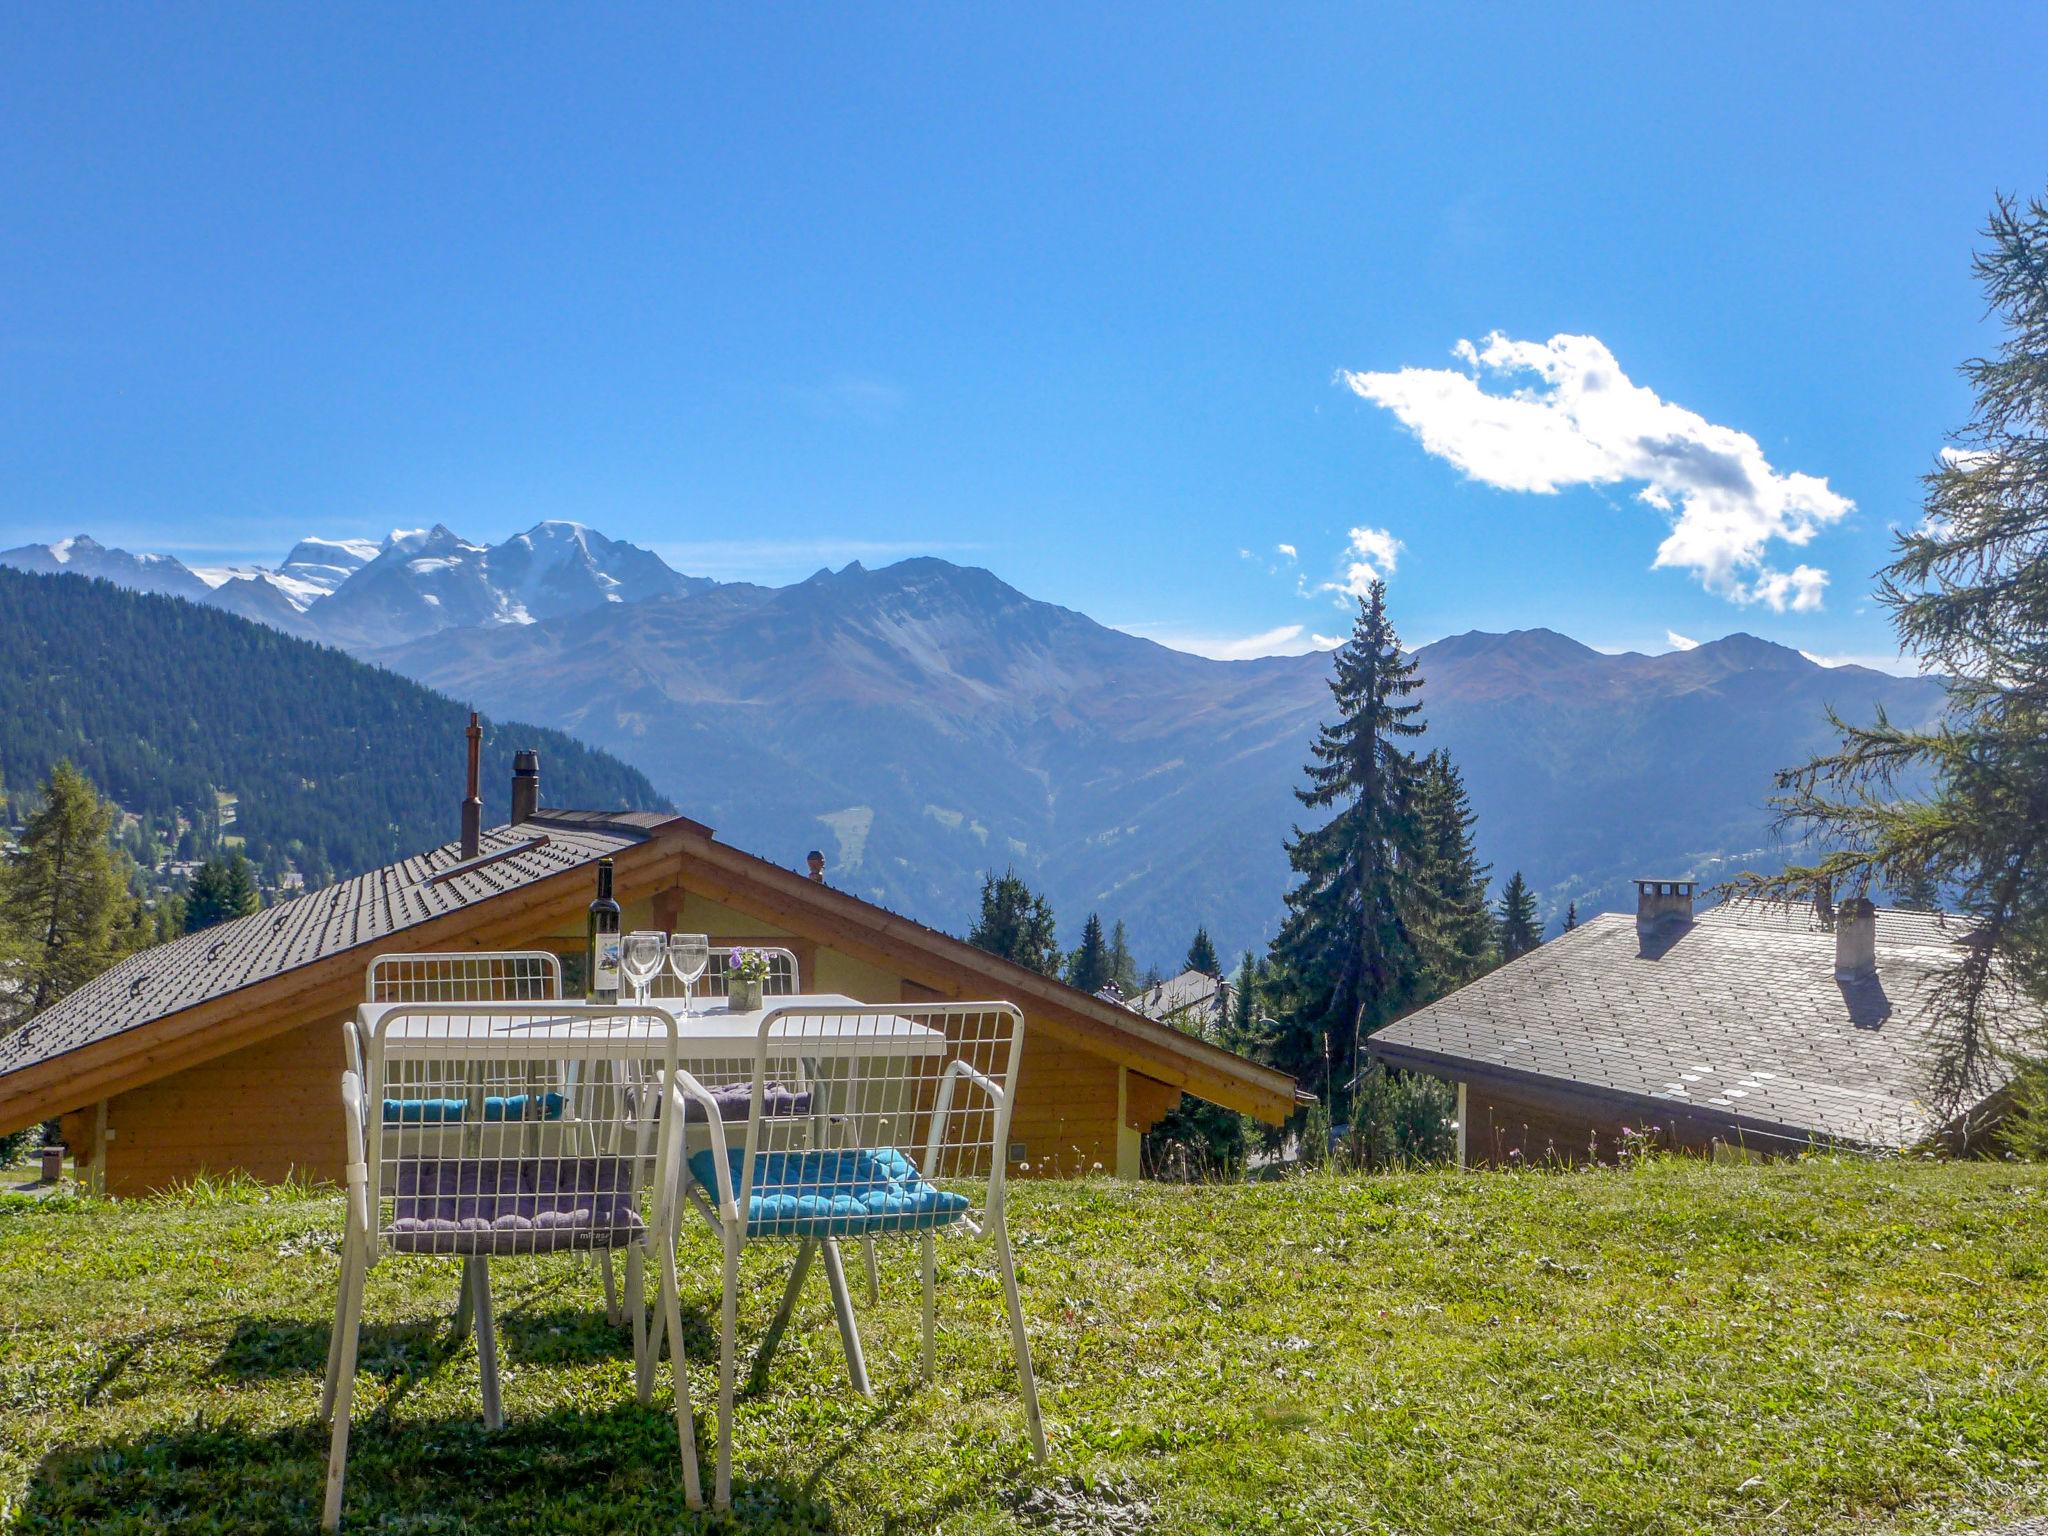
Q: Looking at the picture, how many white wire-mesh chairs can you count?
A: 4